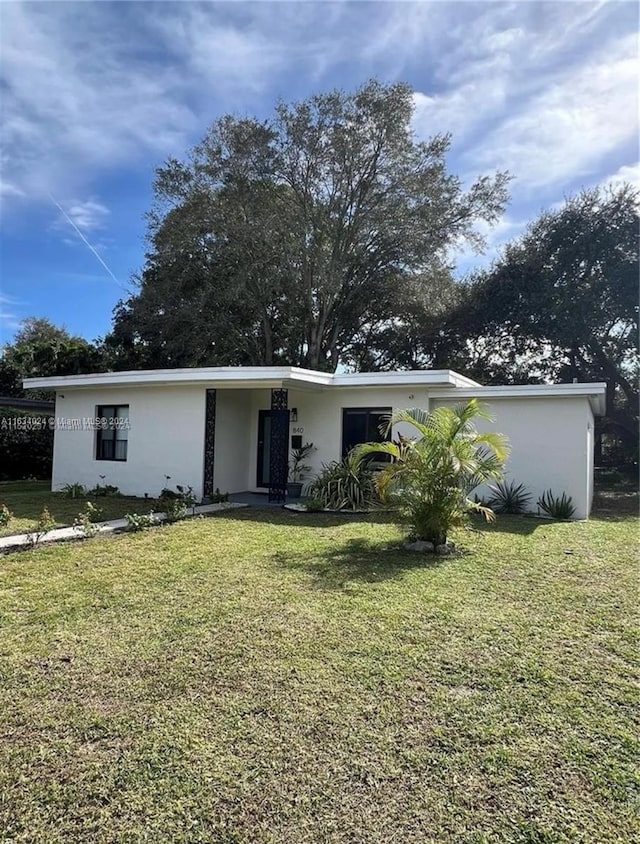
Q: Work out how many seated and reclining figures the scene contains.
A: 0